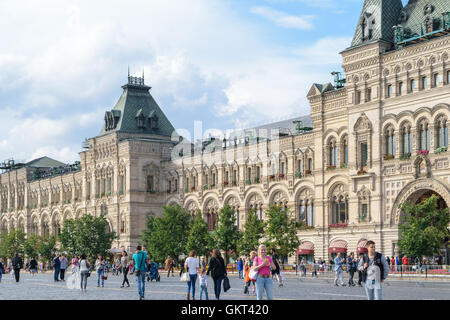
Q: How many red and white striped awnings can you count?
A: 3